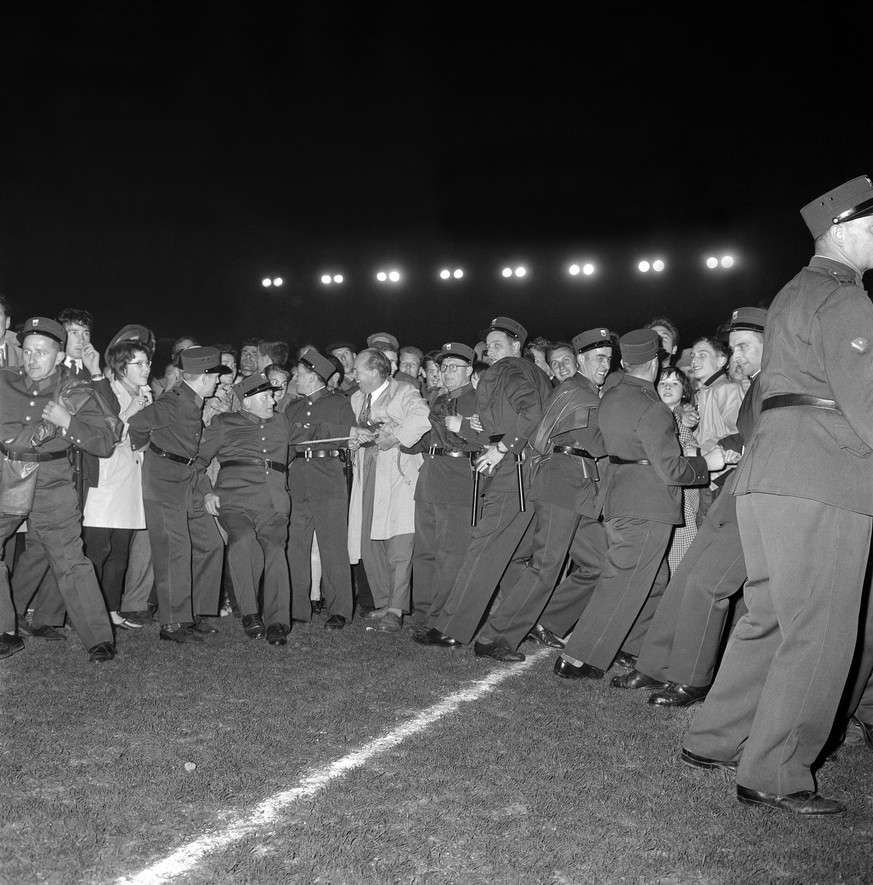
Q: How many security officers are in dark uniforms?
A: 10